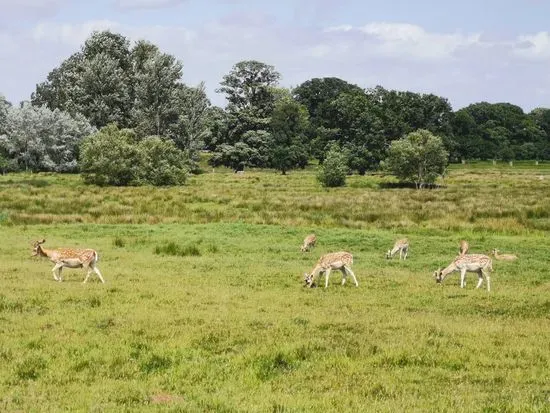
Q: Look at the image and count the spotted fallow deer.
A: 7